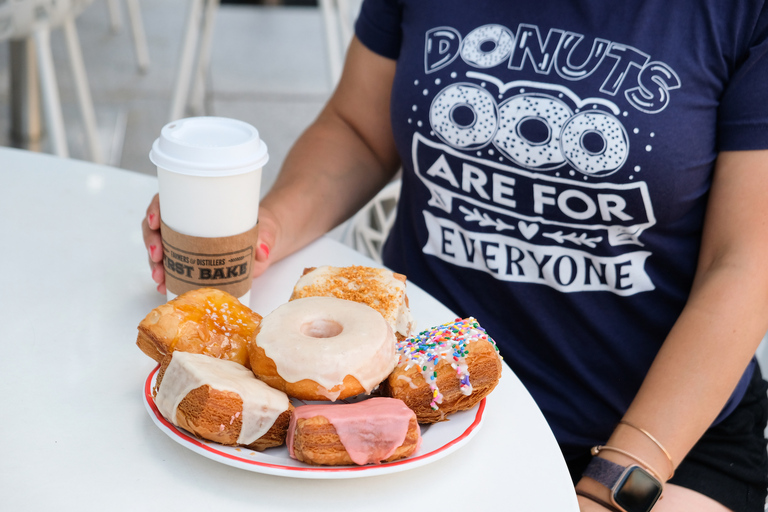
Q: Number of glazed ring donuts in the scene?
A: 1